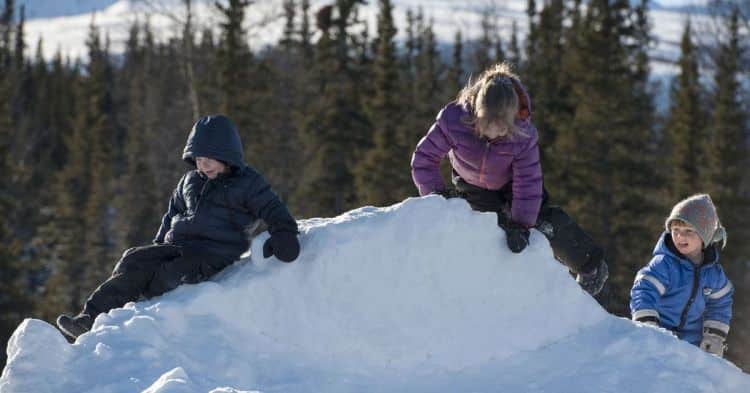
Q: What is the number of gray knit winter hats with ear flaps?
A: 1